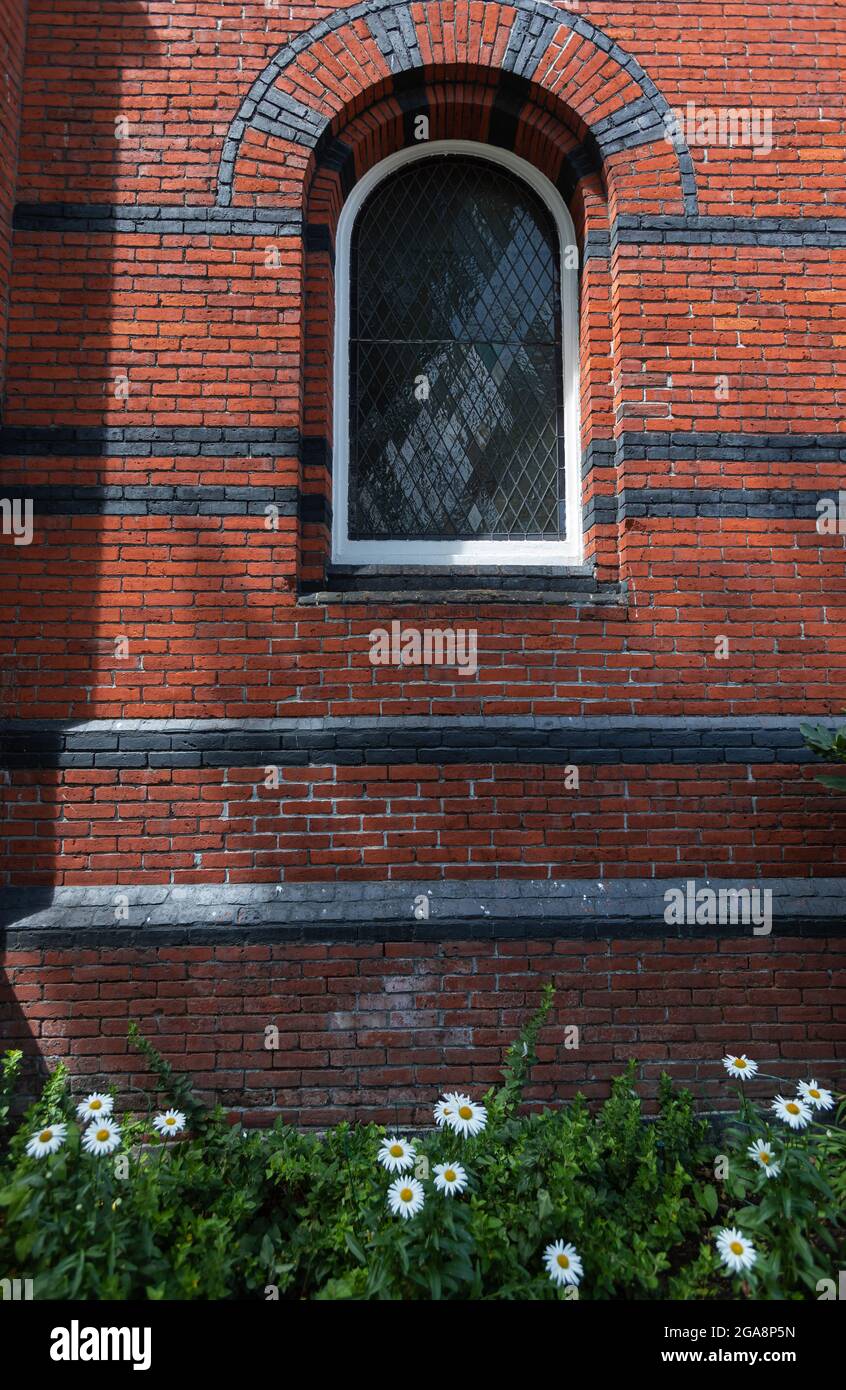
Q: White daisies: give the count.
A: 15